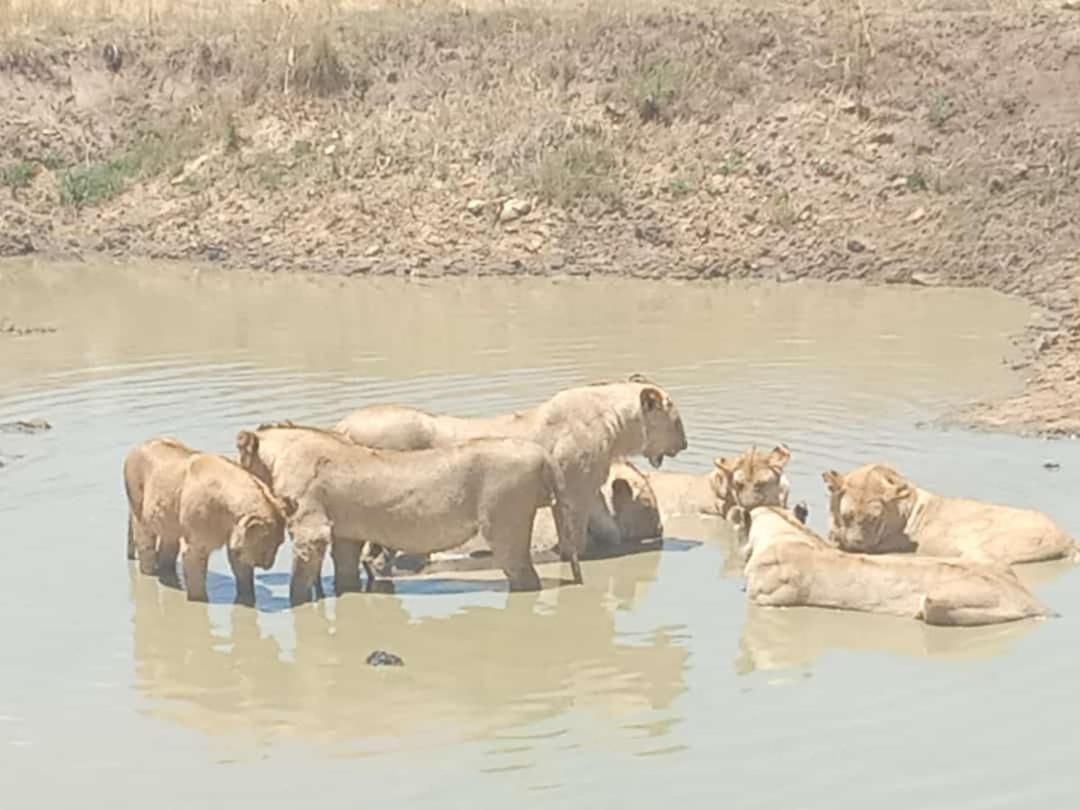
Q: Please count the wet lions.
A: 7